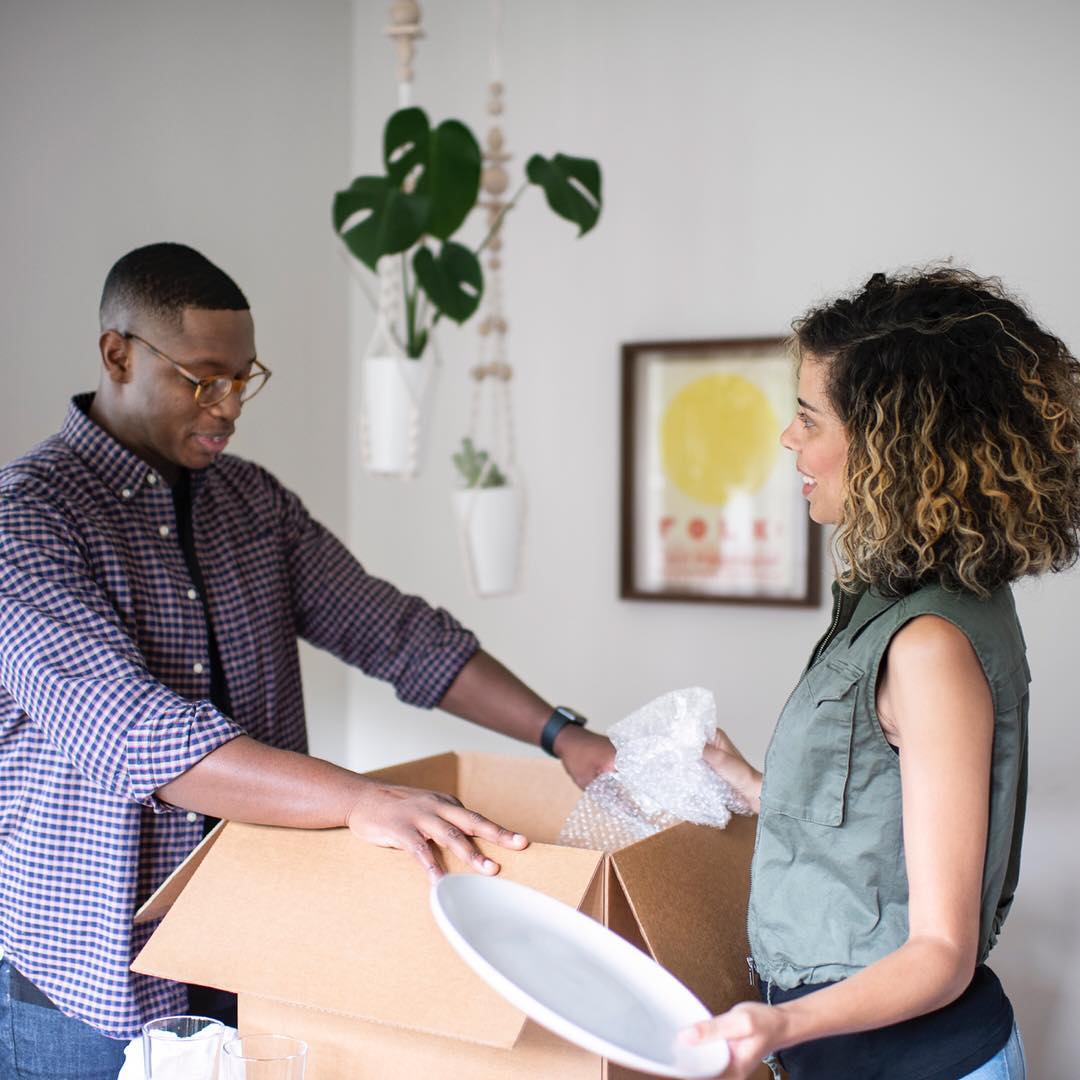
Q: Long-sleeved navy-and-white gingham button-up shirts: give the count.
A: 1